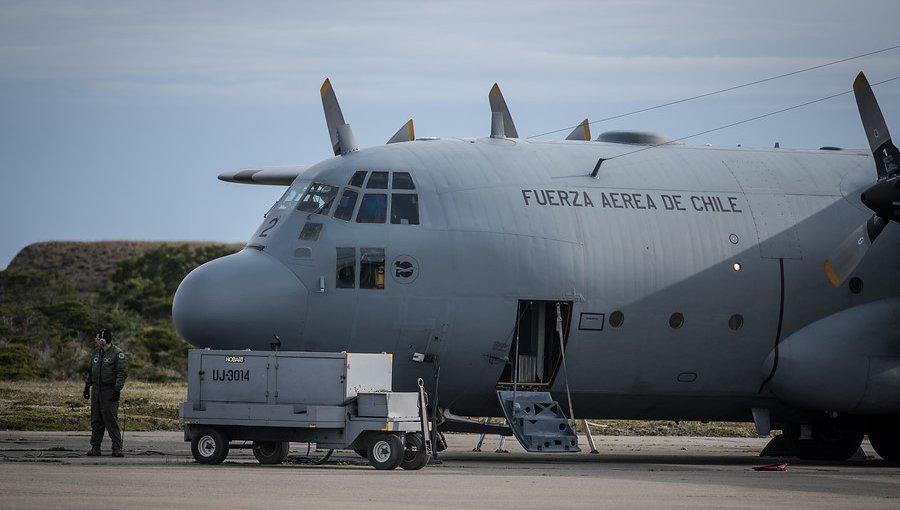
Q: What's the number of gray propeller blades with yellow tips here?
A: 6